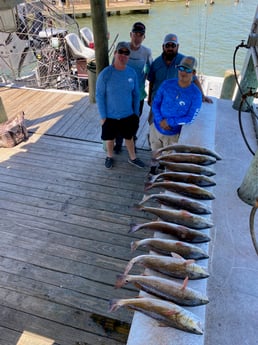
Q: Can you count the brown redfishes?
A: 12